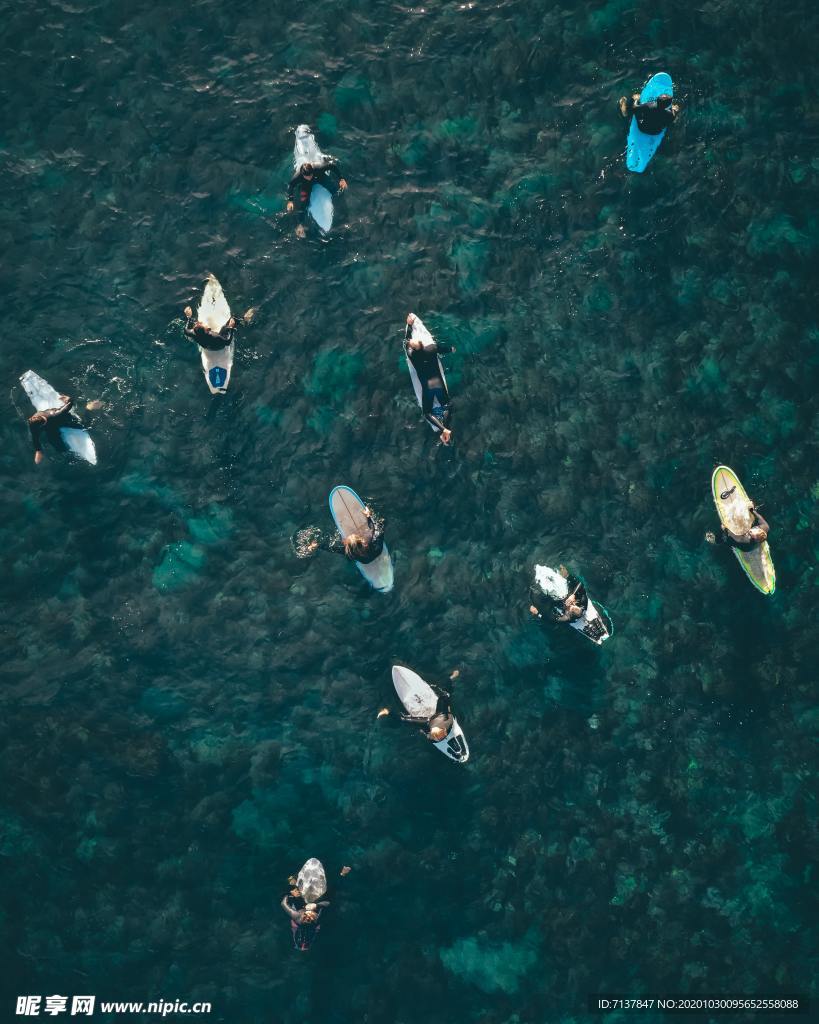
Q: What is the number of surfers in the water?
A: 10